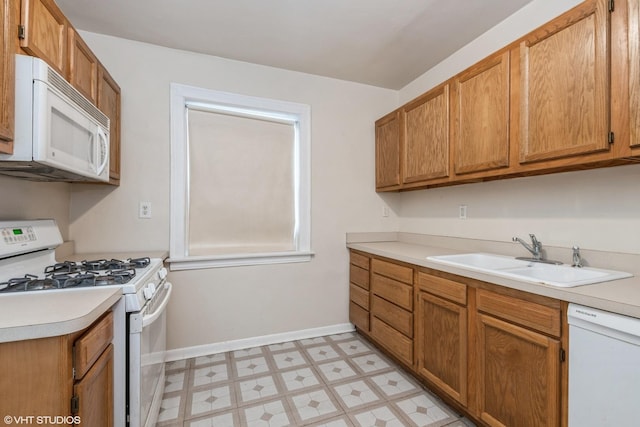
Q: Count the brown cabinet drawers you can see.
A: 11